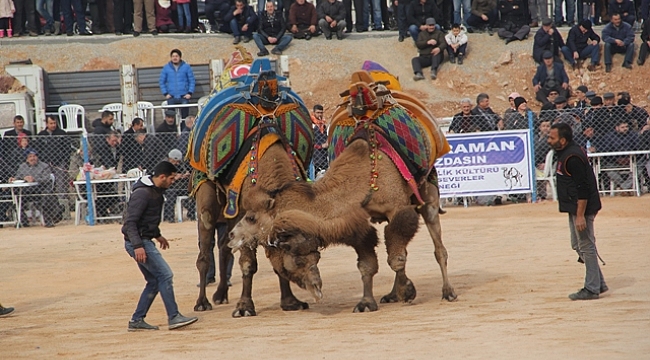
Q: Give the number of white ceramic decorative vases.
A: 0